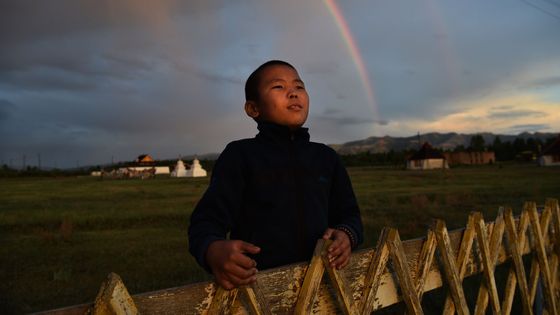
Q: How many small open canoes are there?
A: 0